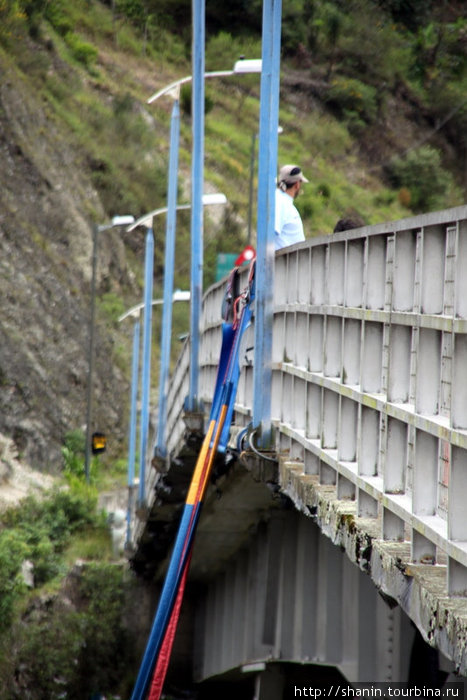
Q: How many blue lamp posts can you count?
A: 5